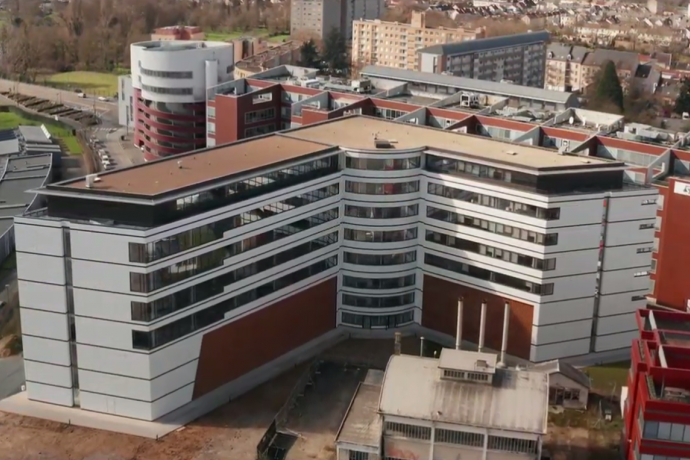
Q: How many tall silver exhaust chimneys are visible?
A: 3